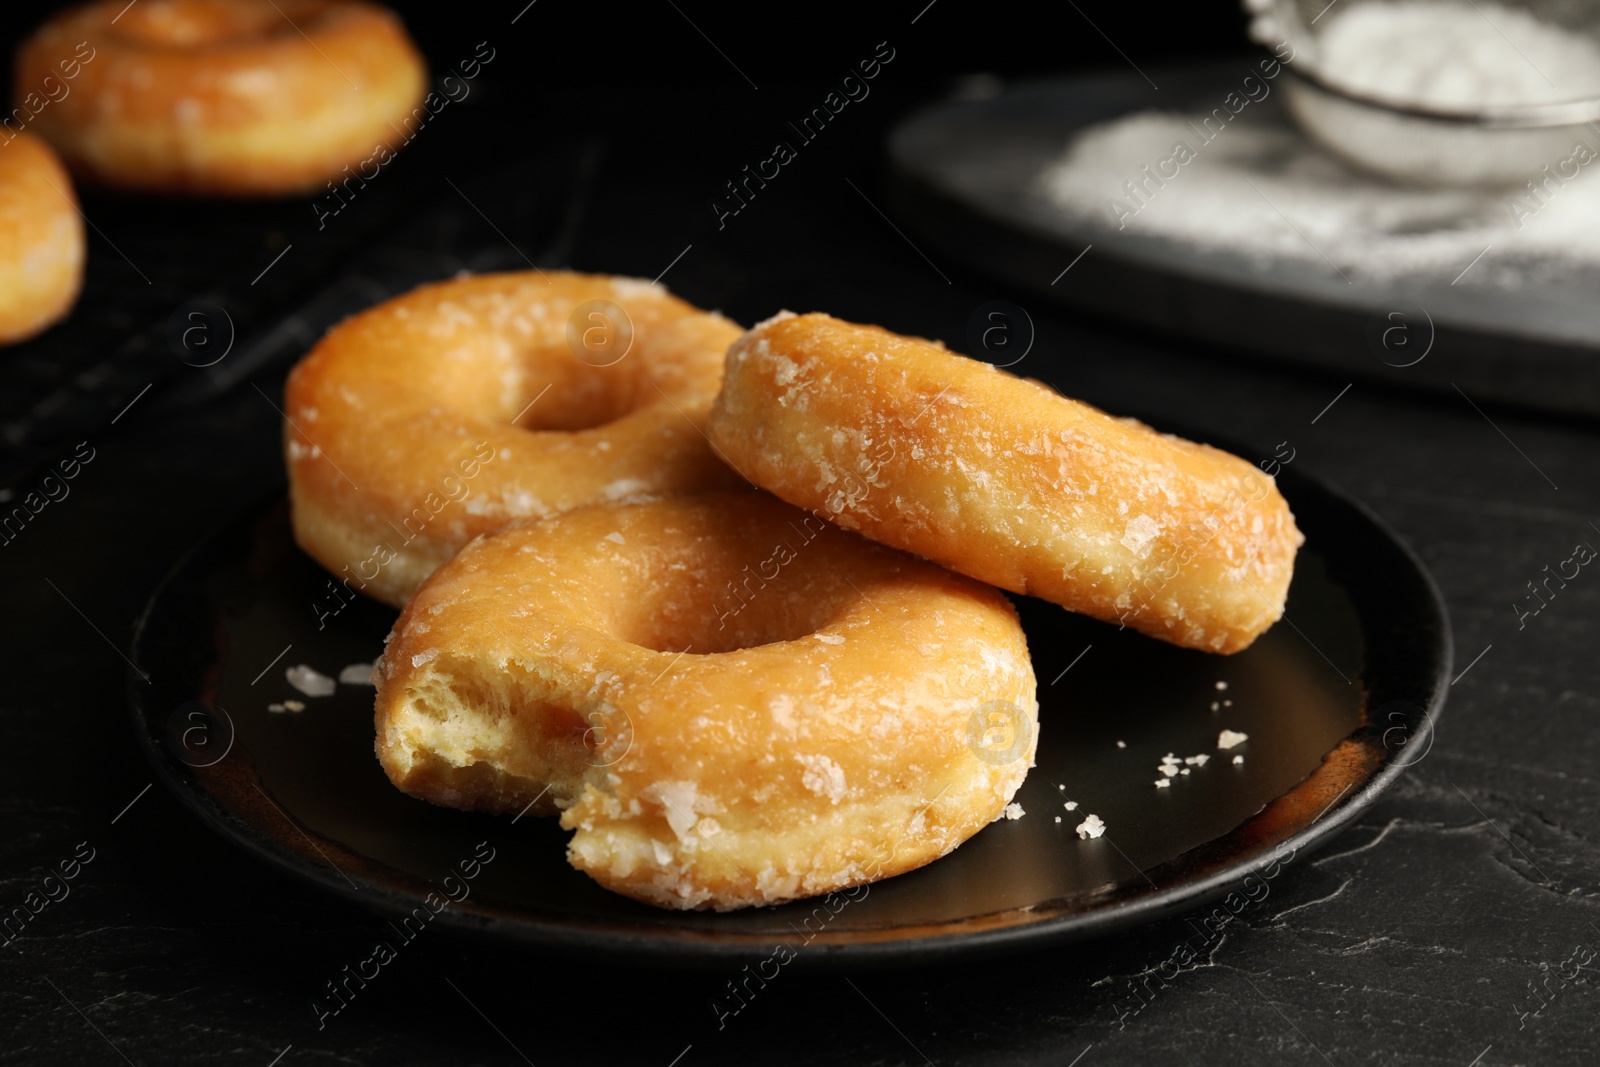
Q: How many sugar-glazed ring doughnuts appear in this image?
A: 5